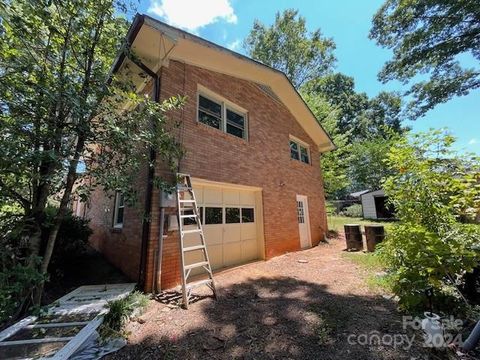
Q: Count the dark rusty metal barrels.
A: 2